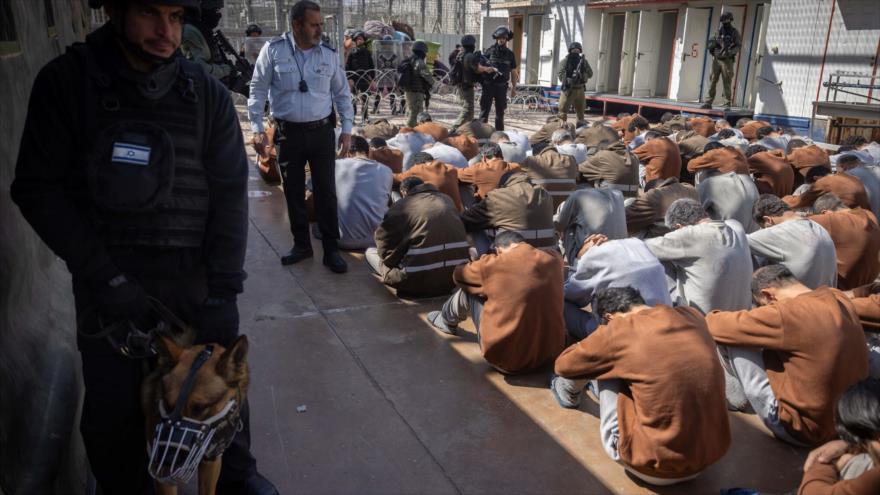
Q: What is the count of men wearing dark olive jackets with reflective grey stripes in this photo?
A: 4